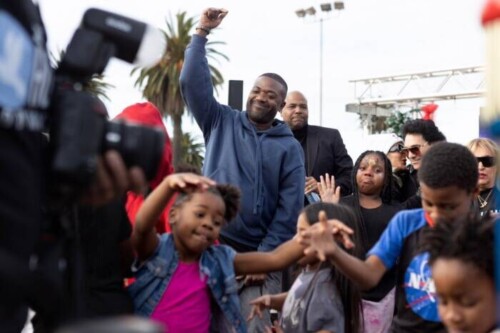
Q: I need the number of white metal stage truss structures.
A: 1